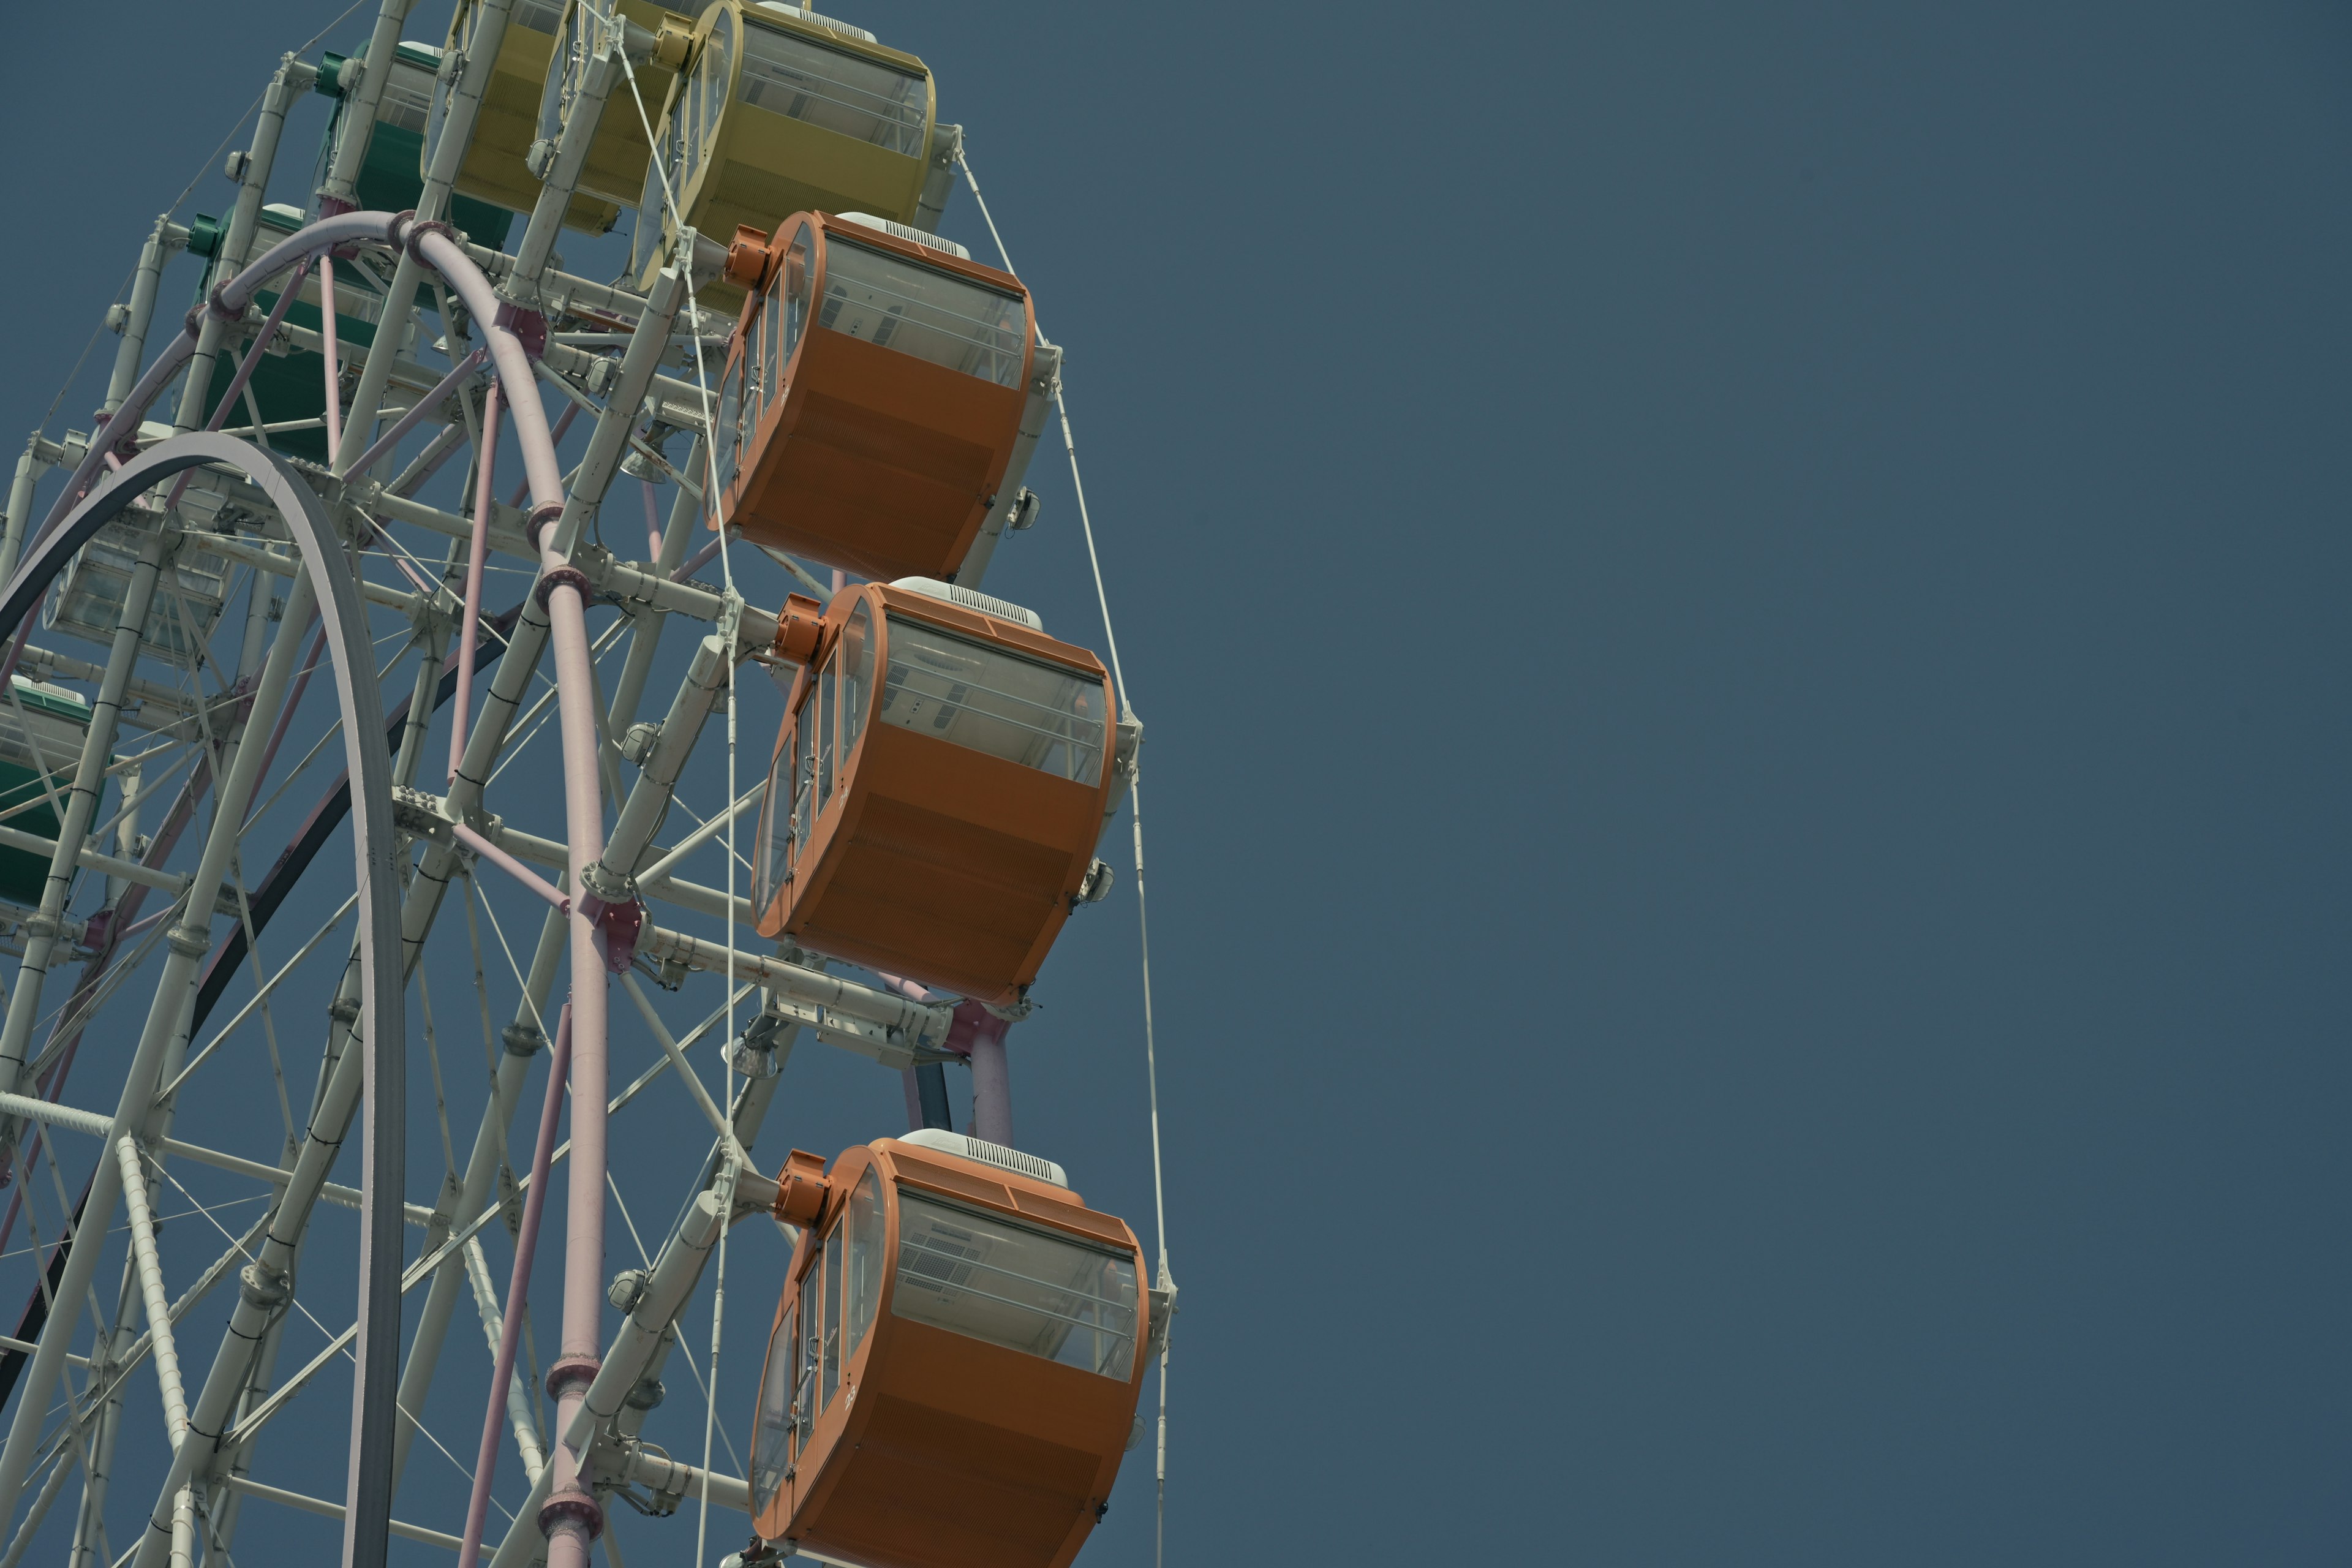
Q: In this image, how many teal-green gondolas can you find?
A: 3